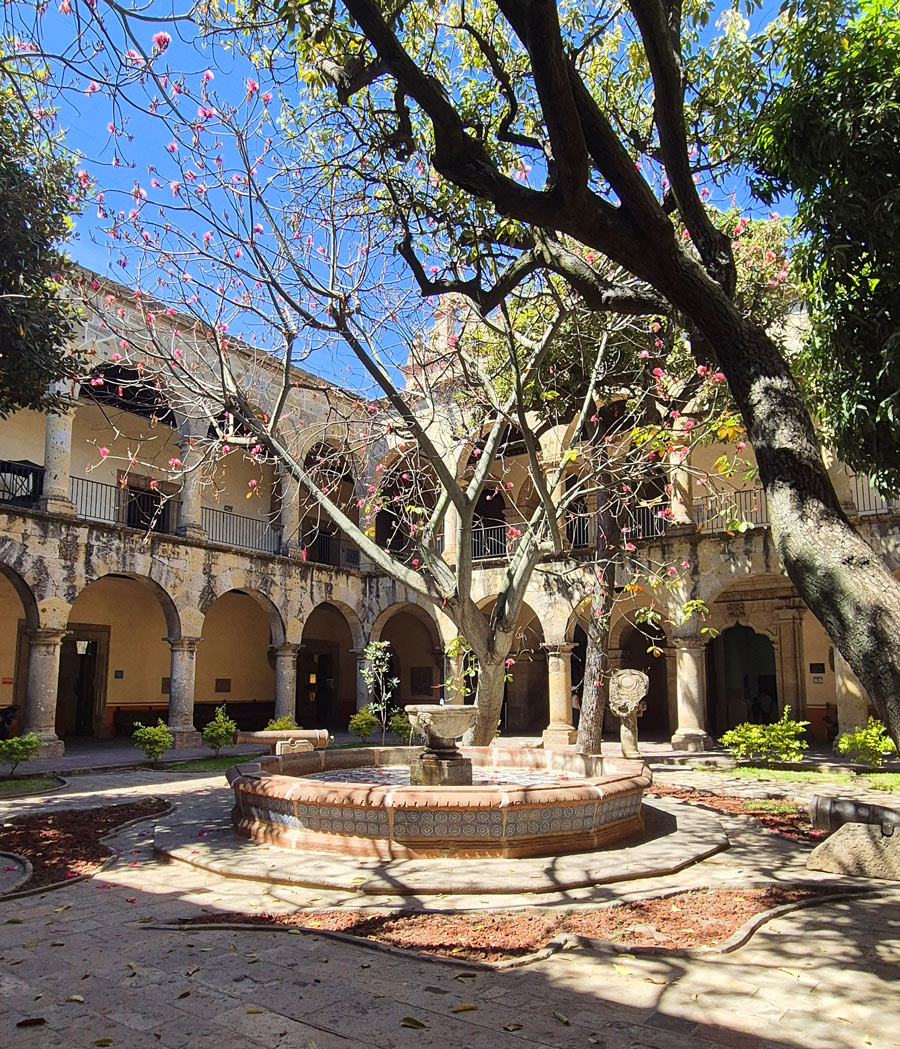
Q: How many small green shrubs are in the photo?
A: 8